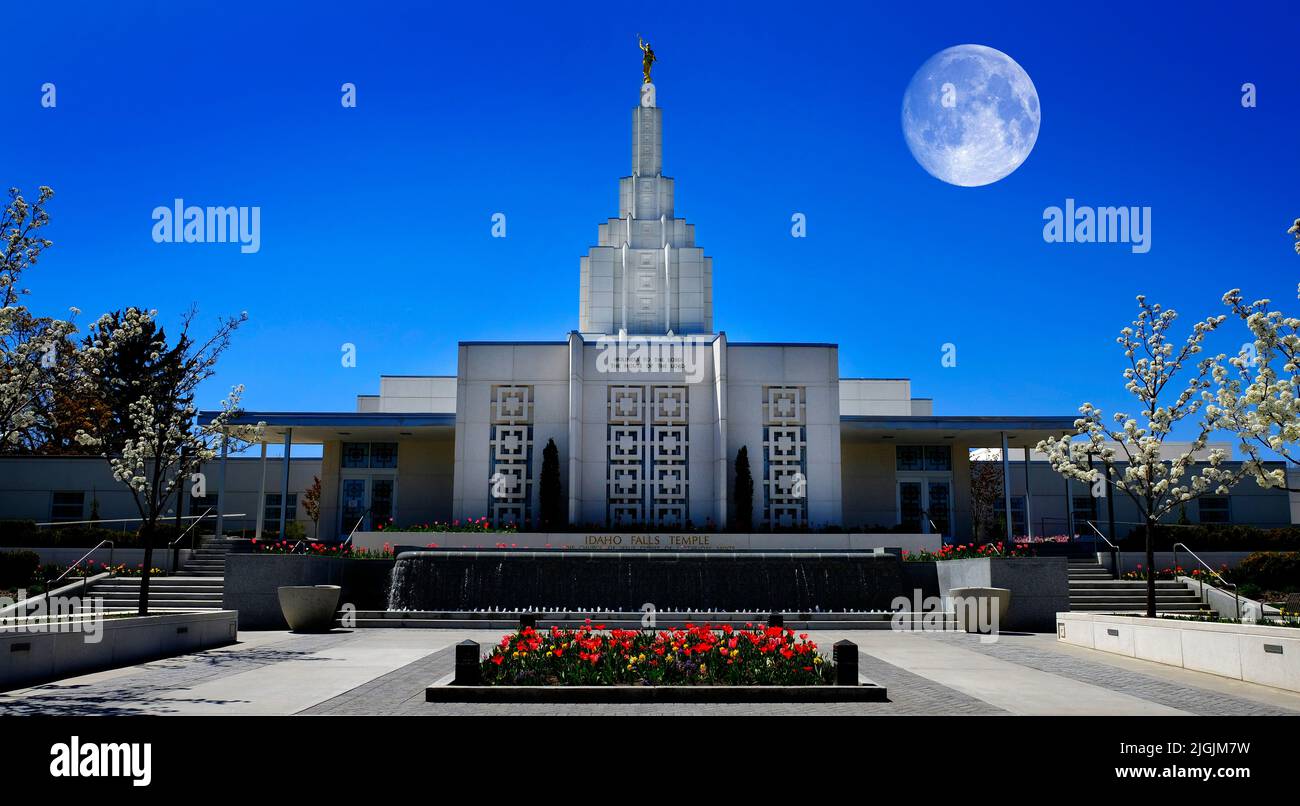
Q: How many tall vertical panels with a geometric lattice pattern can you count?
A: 4